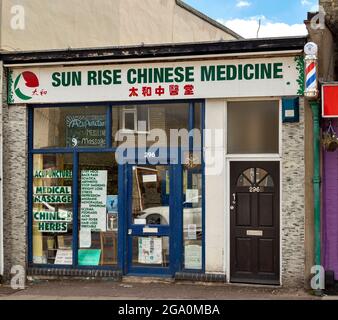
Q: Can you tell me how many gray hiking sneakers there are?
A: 0